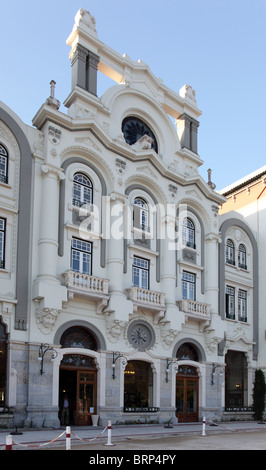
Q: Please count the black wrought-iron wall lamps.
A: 4